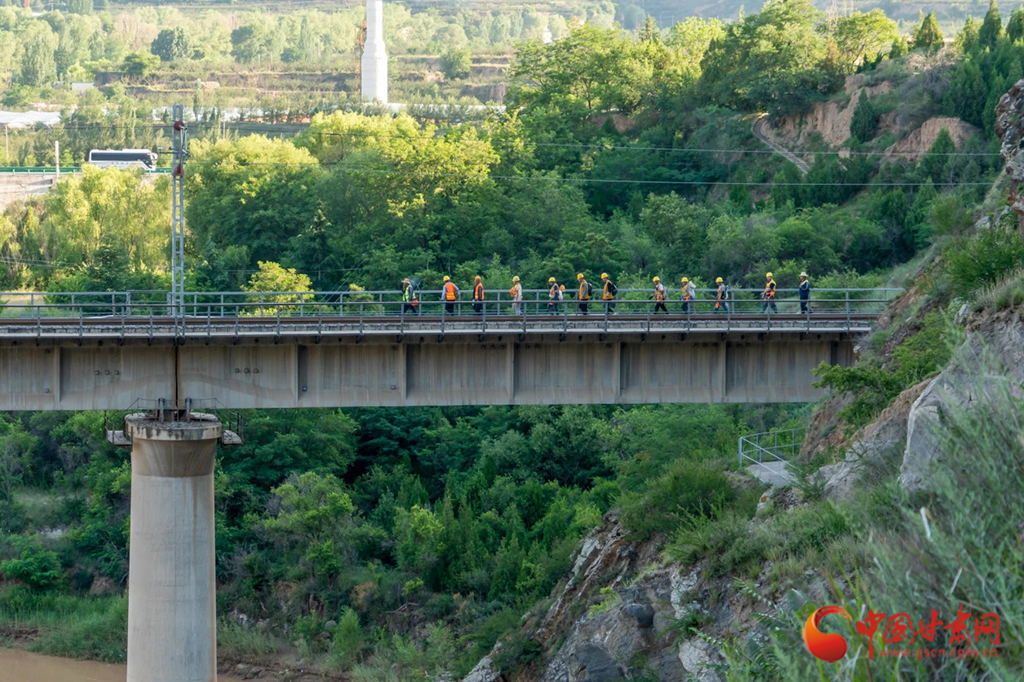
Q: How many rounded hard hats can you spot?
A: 10